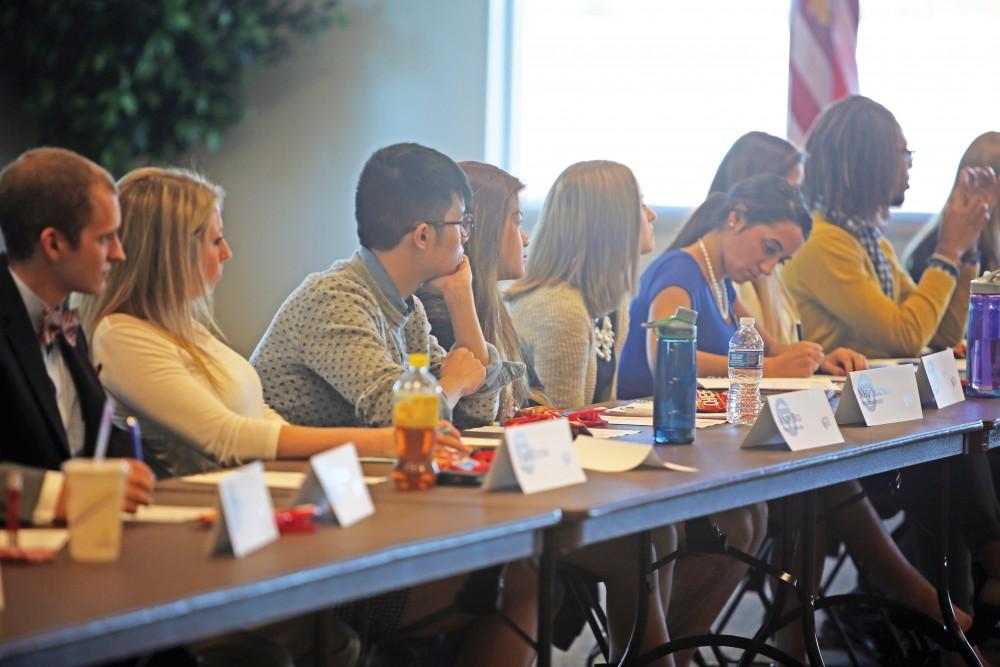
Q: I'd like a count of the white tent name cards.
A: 6